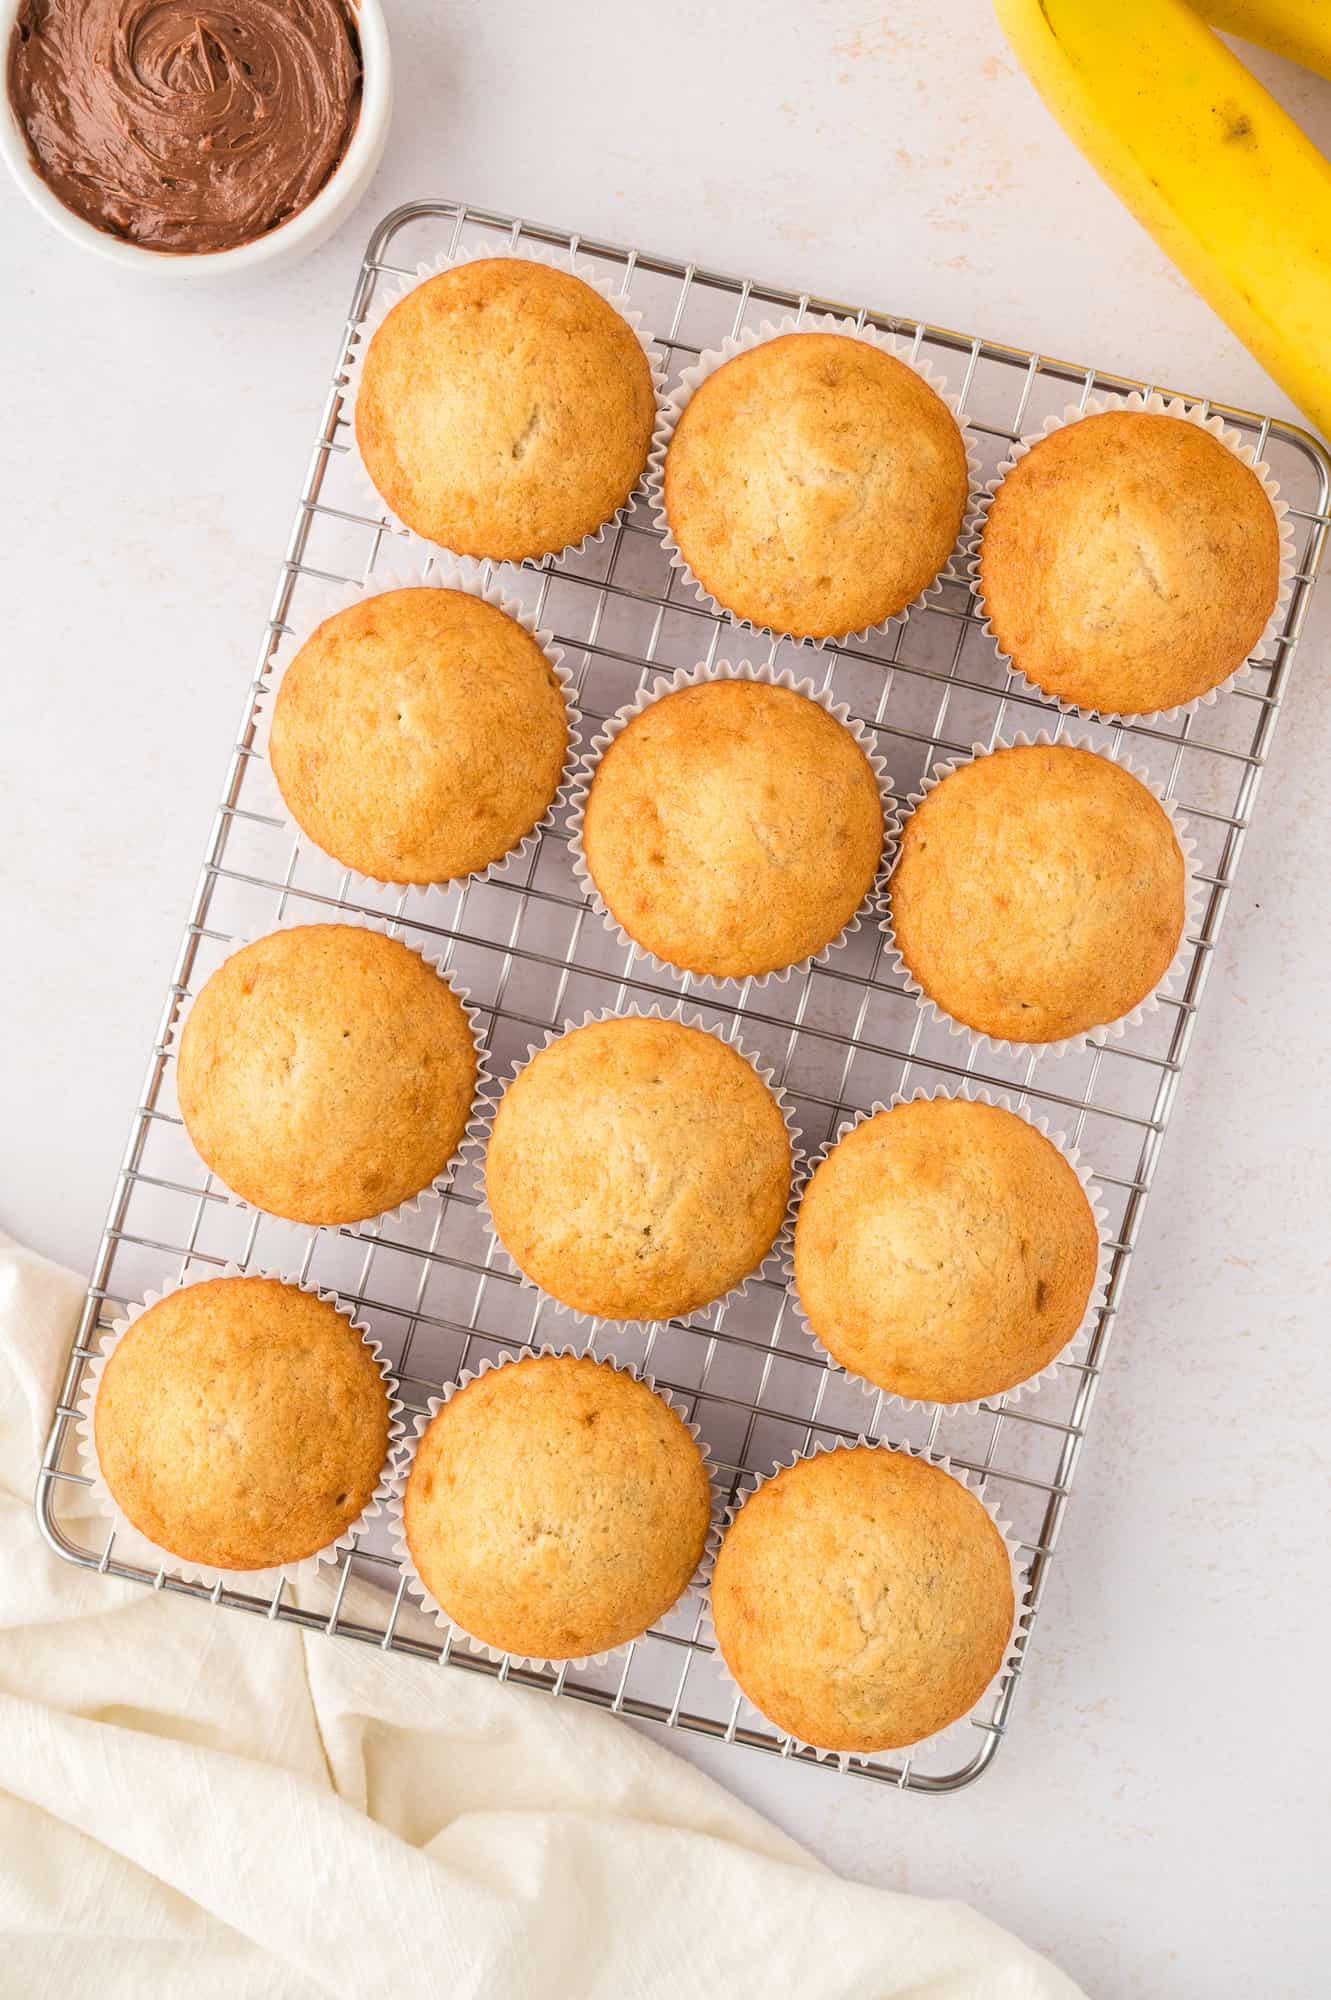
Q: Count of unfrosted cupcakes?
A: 12